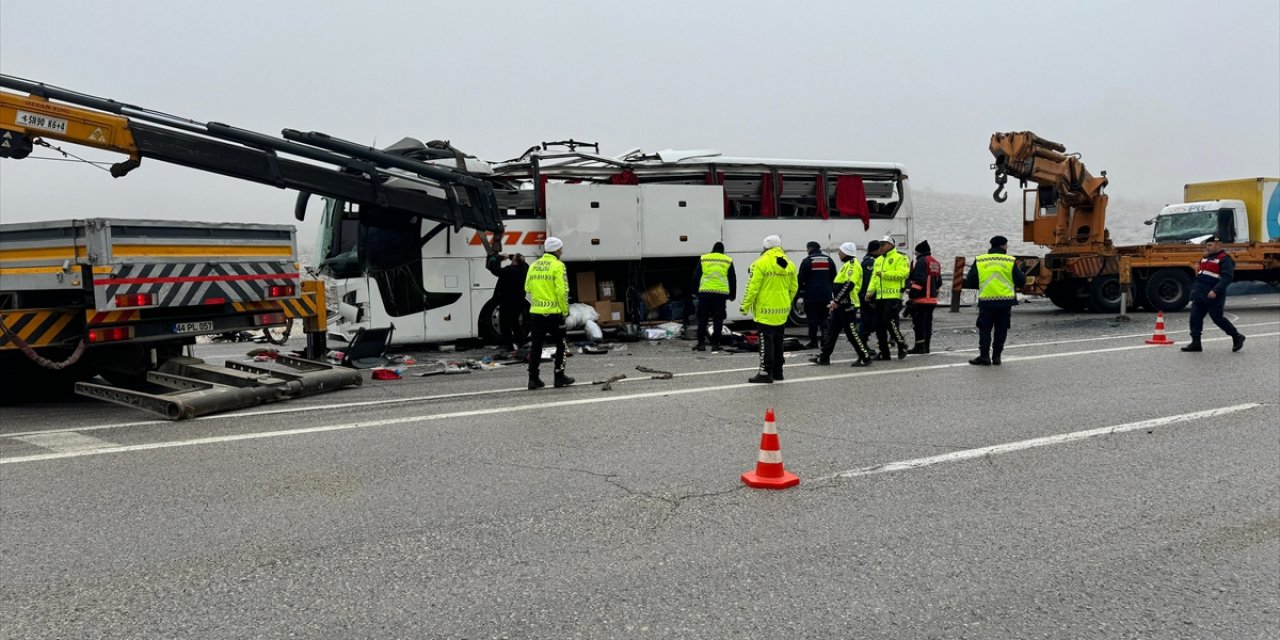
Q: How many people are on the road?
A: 11